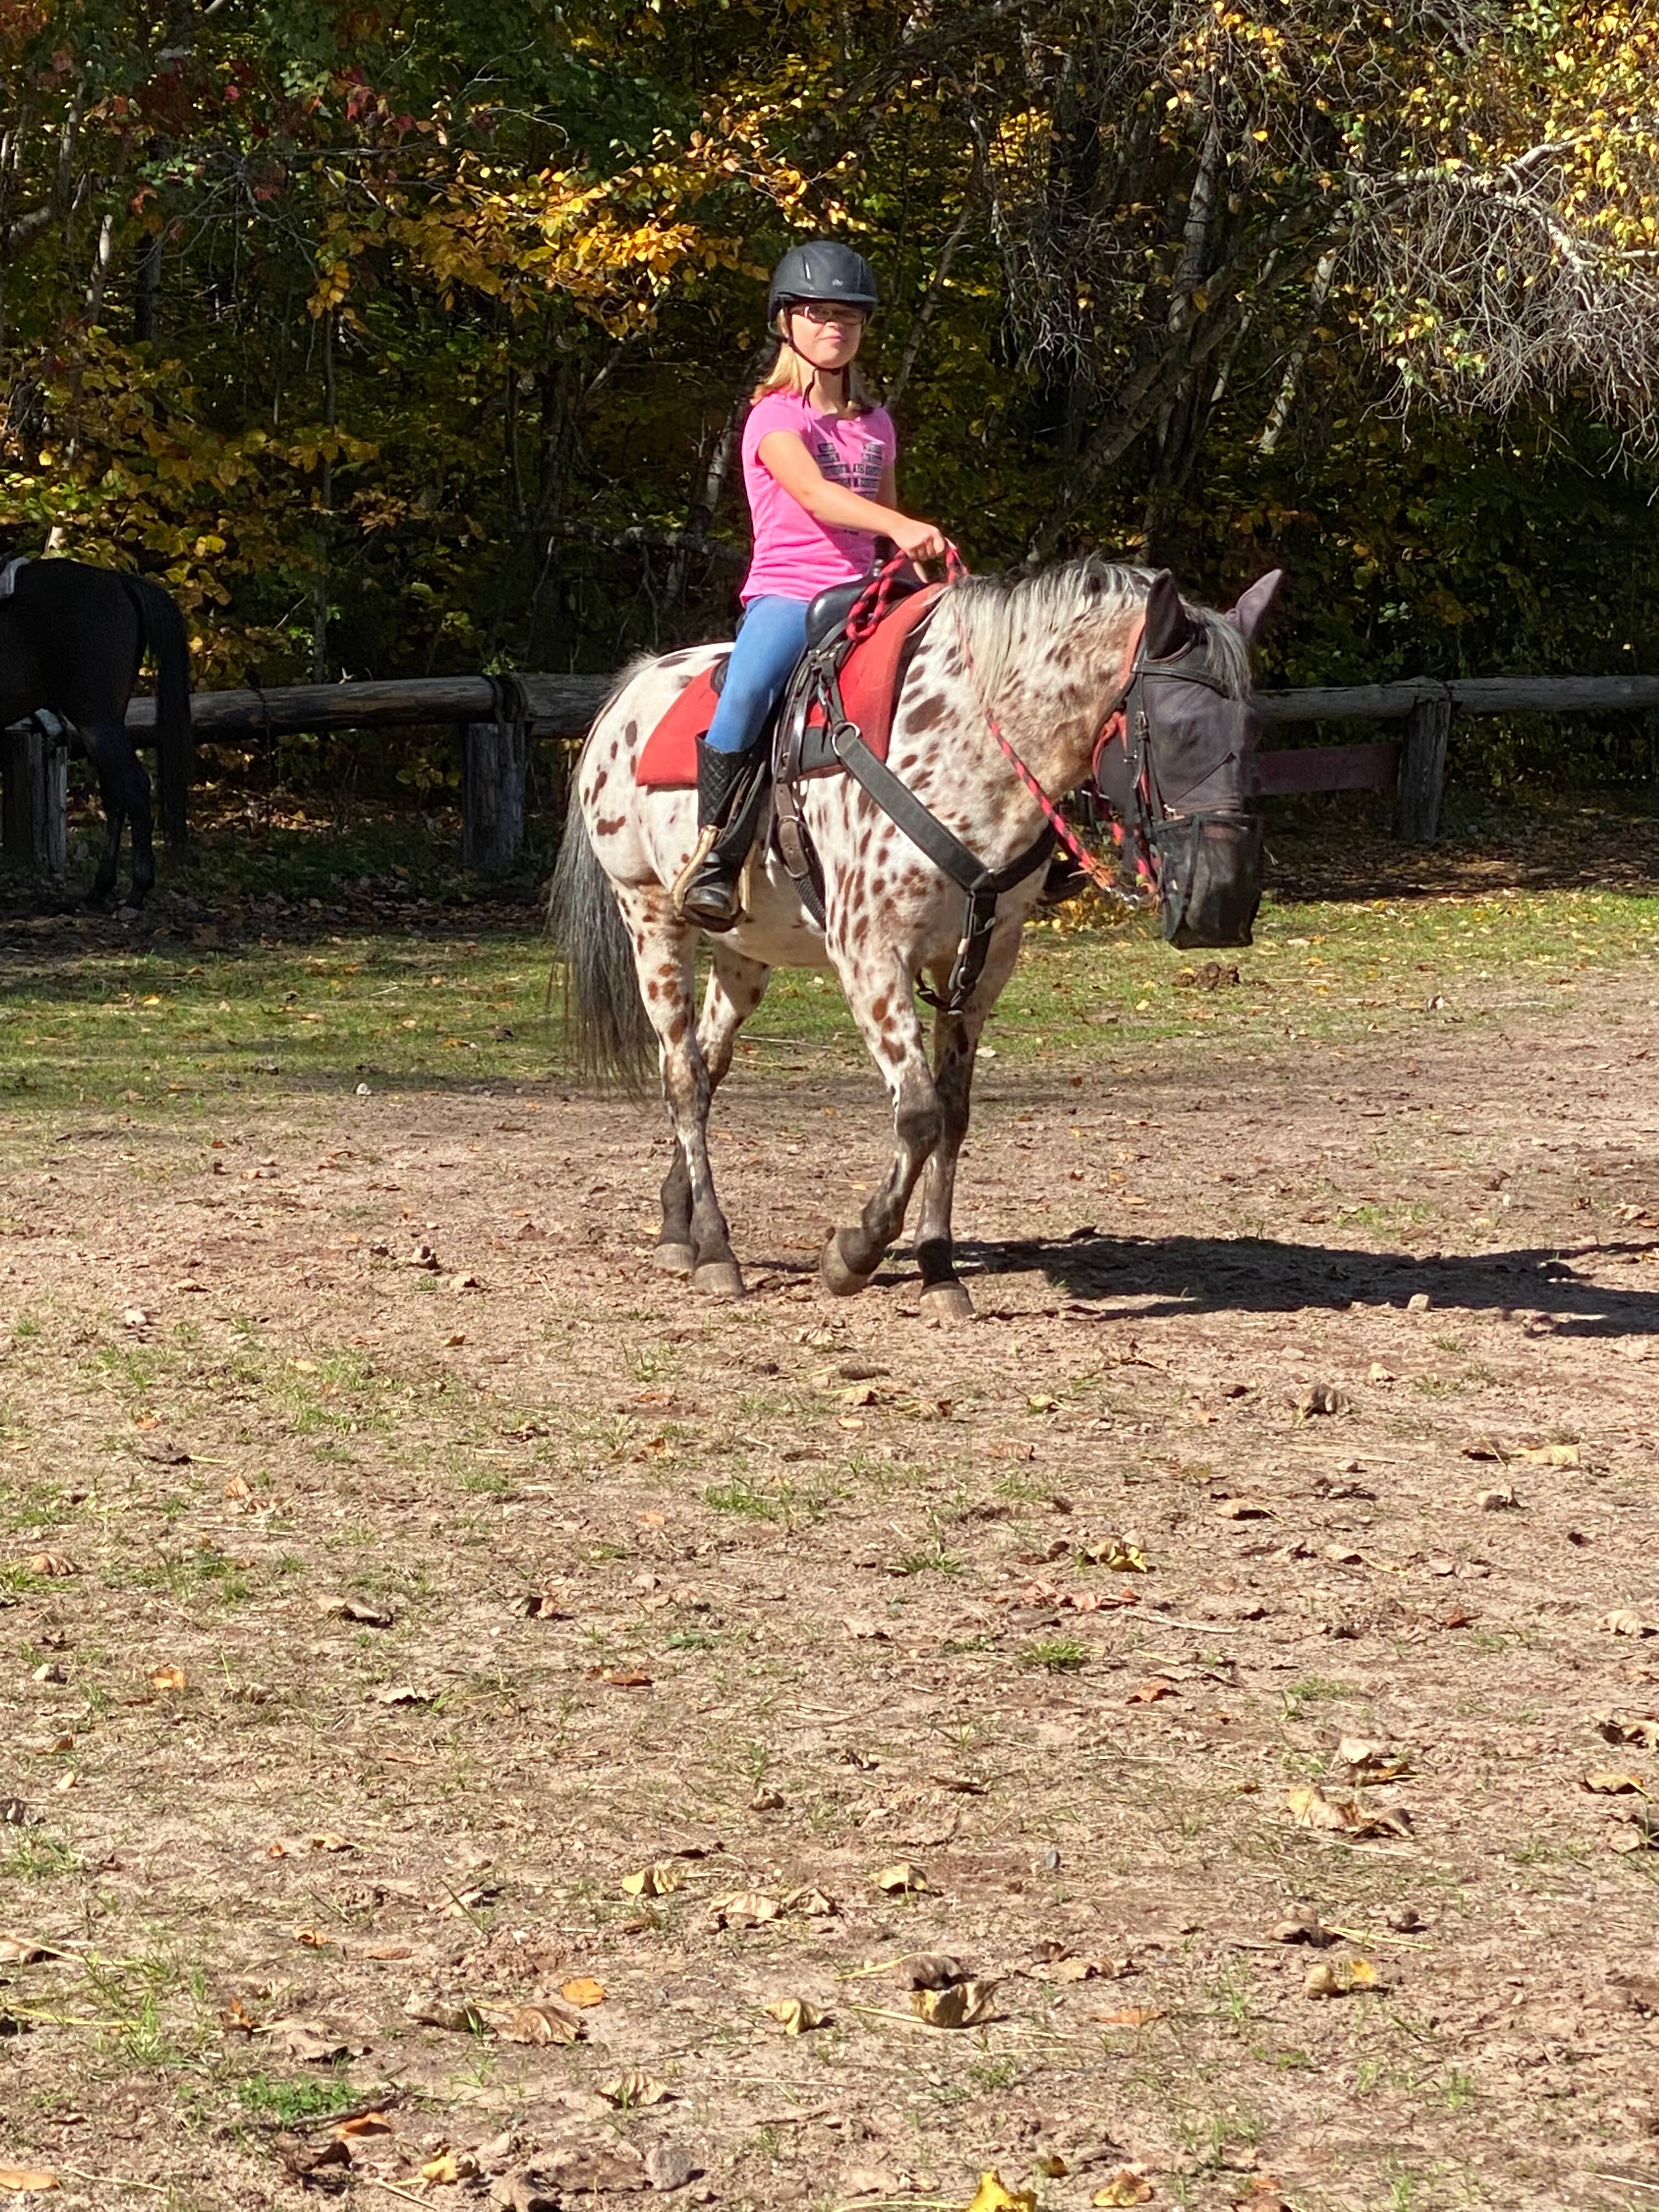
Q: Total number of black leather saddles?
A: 1